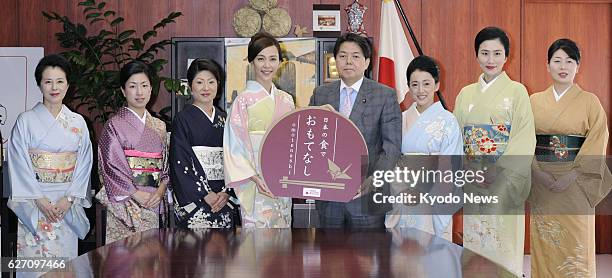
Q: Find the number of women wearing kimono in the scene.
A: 7